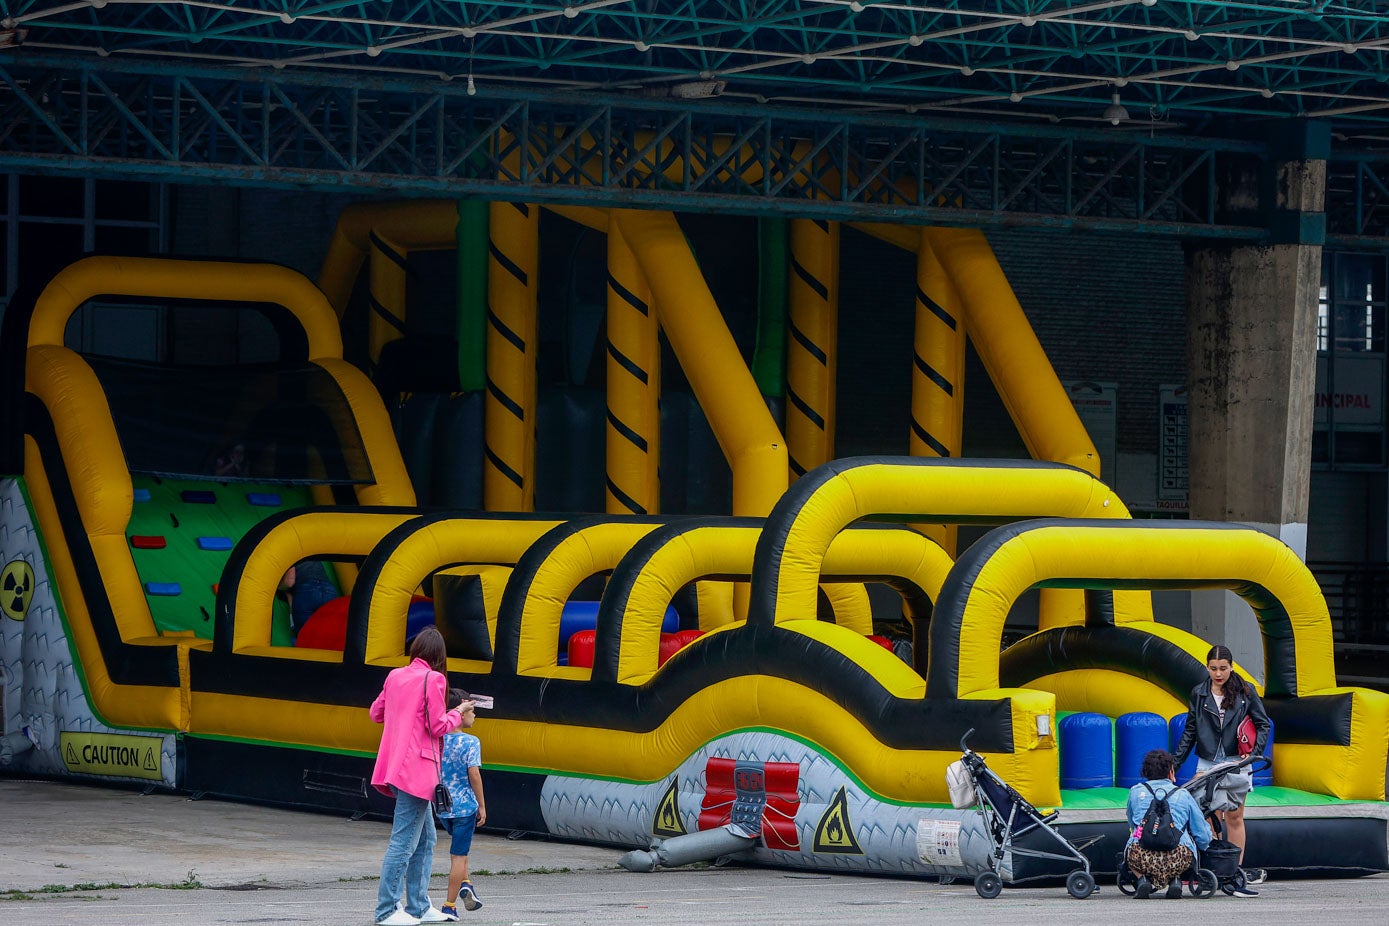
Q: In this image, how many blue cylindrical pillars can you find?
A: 4